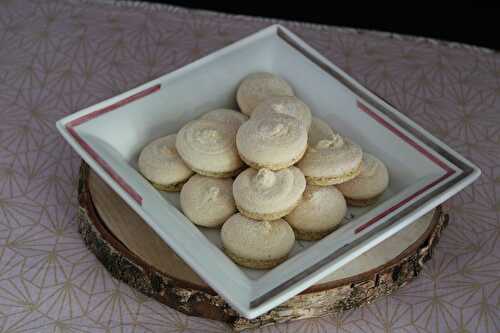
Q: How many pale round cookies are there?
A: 13